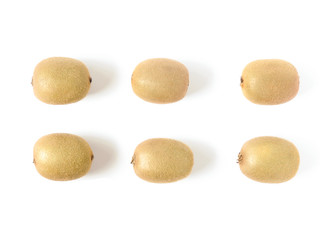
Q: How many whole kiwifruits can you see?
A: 6